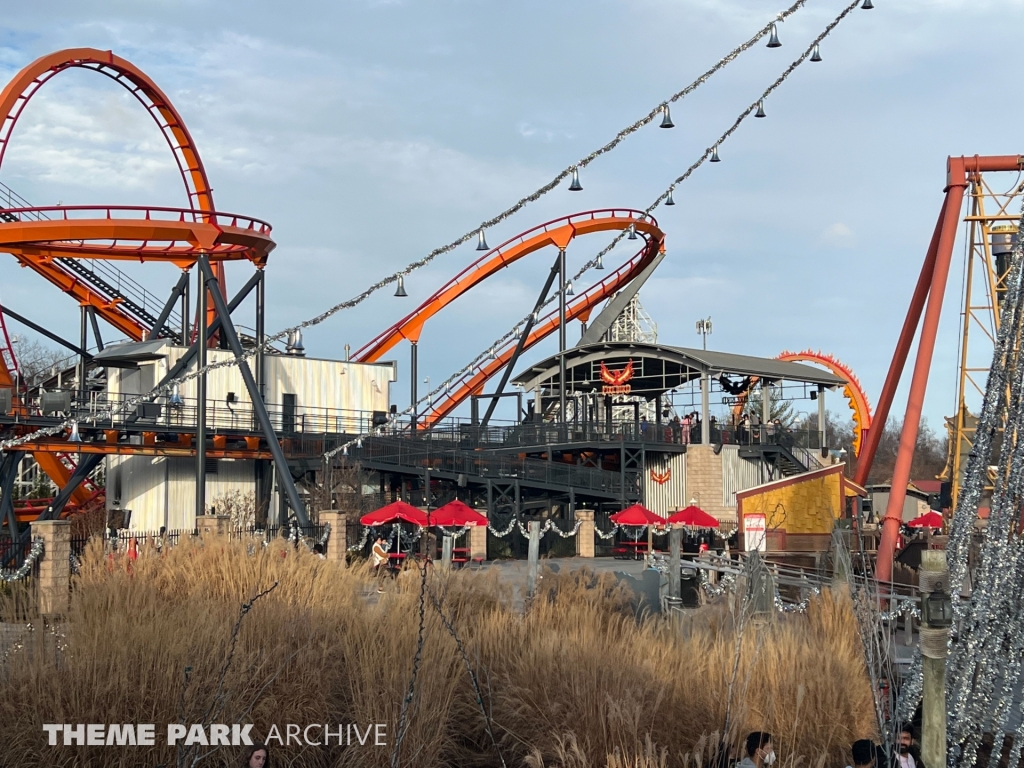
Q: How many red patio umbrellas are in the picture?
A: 5